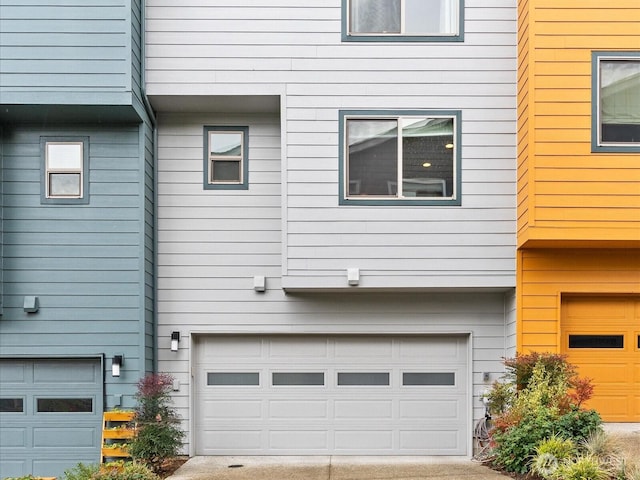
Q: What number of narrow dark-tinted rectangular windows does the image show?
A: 8